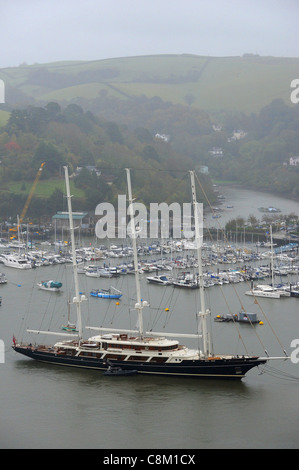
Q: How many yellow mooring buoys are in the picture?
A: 4